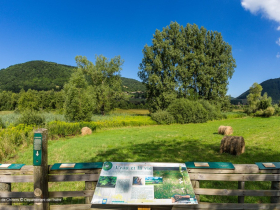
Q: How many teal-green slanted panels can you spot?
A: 4